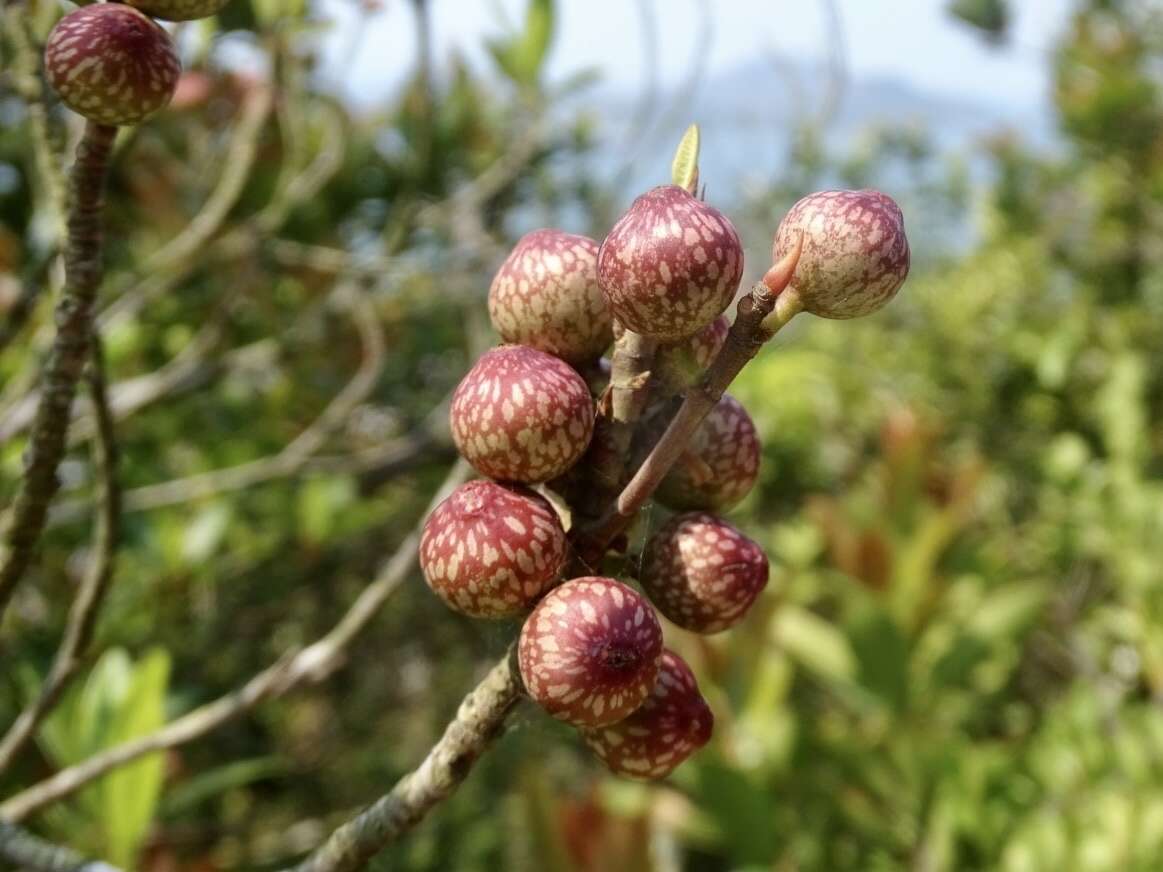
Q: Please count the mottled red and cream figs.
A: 12